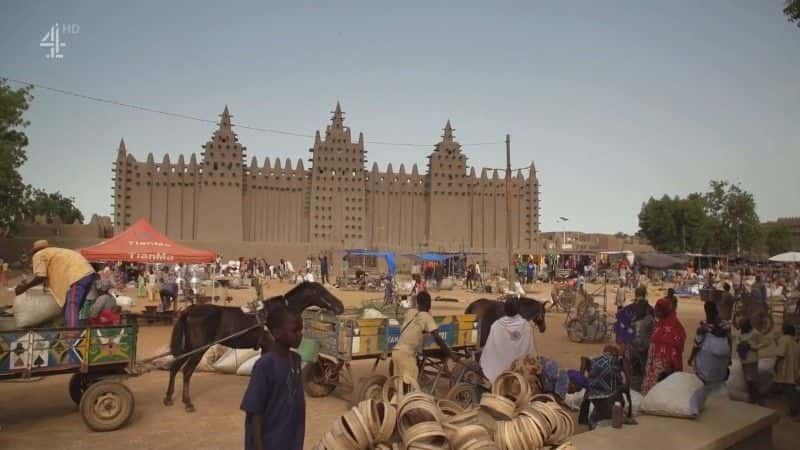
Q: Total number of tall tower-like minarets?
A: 3